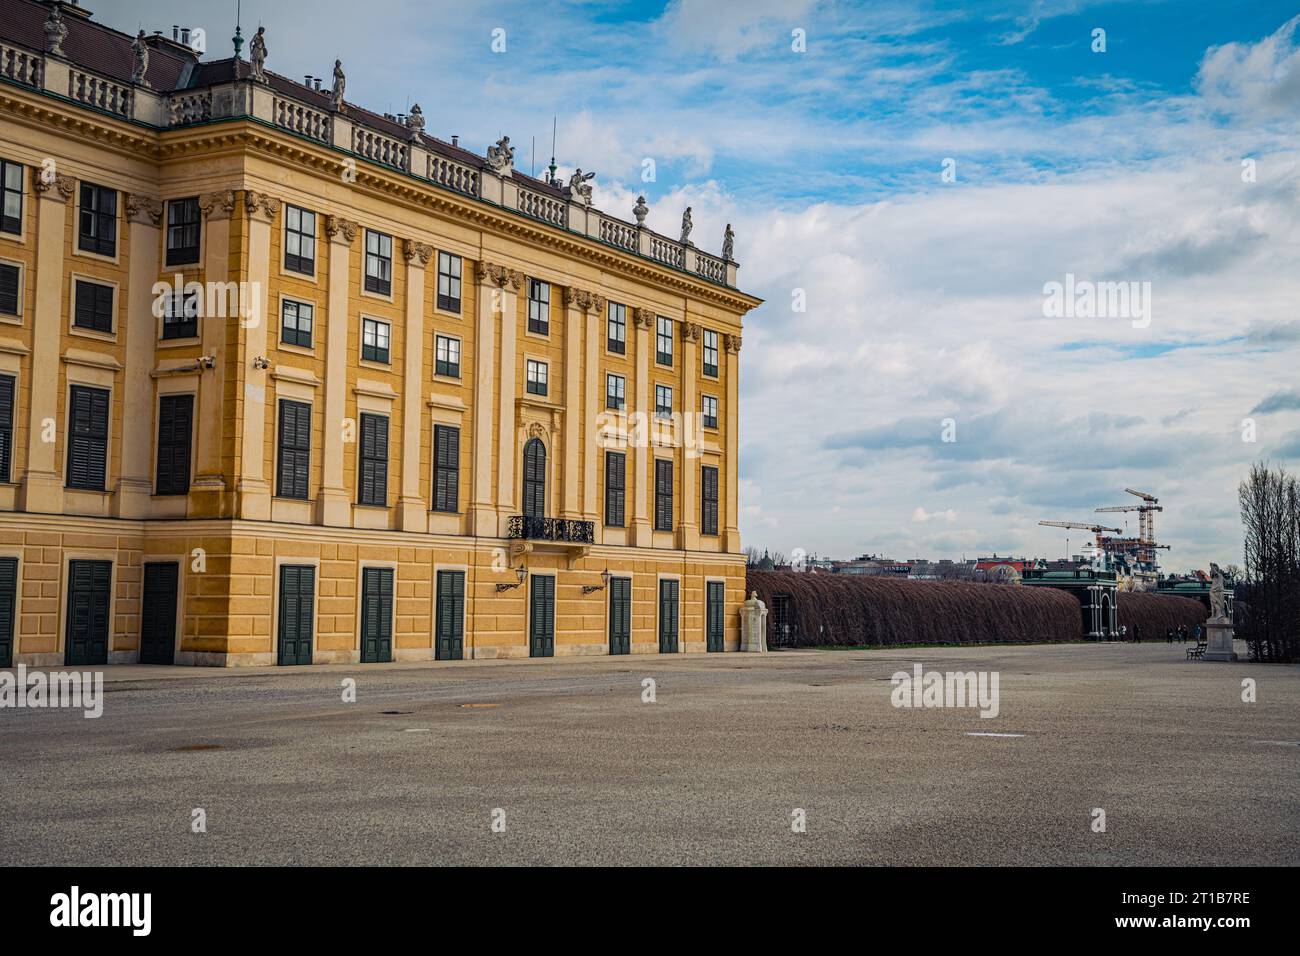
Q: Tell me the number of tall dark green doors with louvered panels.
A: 10